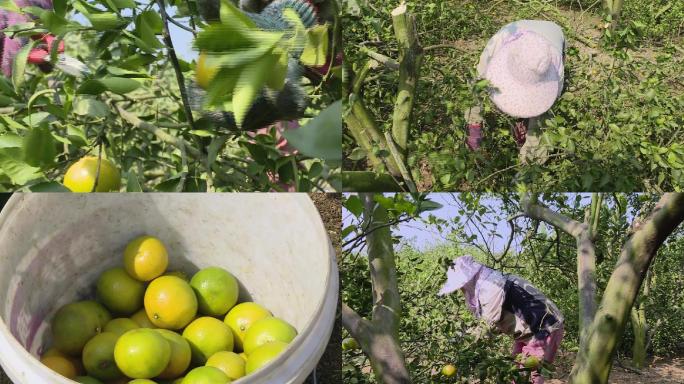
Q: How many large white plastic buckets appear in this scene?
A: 1